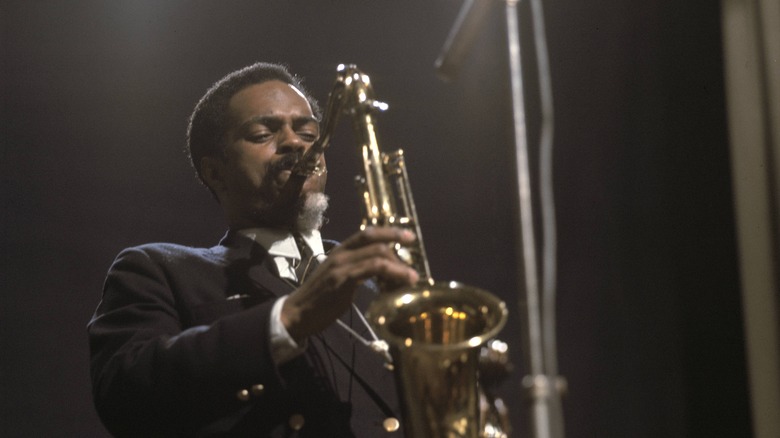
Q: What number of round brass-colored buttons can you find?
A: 4